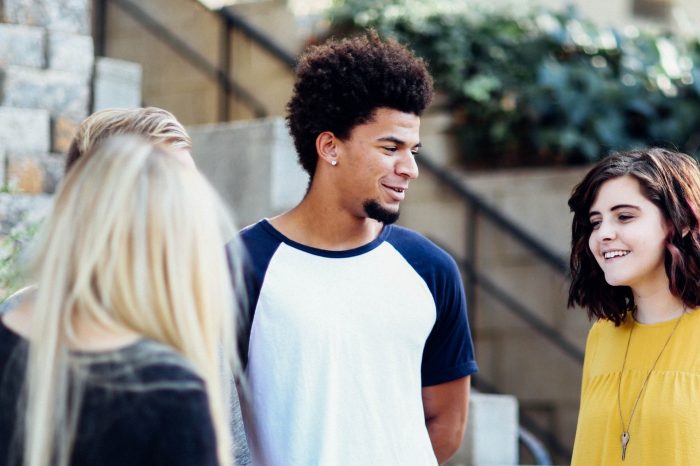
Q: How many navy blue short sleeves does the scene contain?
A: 2